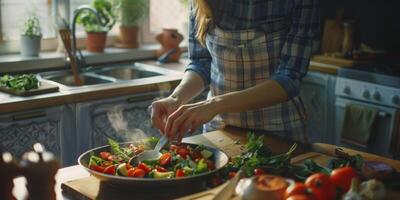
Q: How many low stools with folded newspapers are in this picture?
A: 0